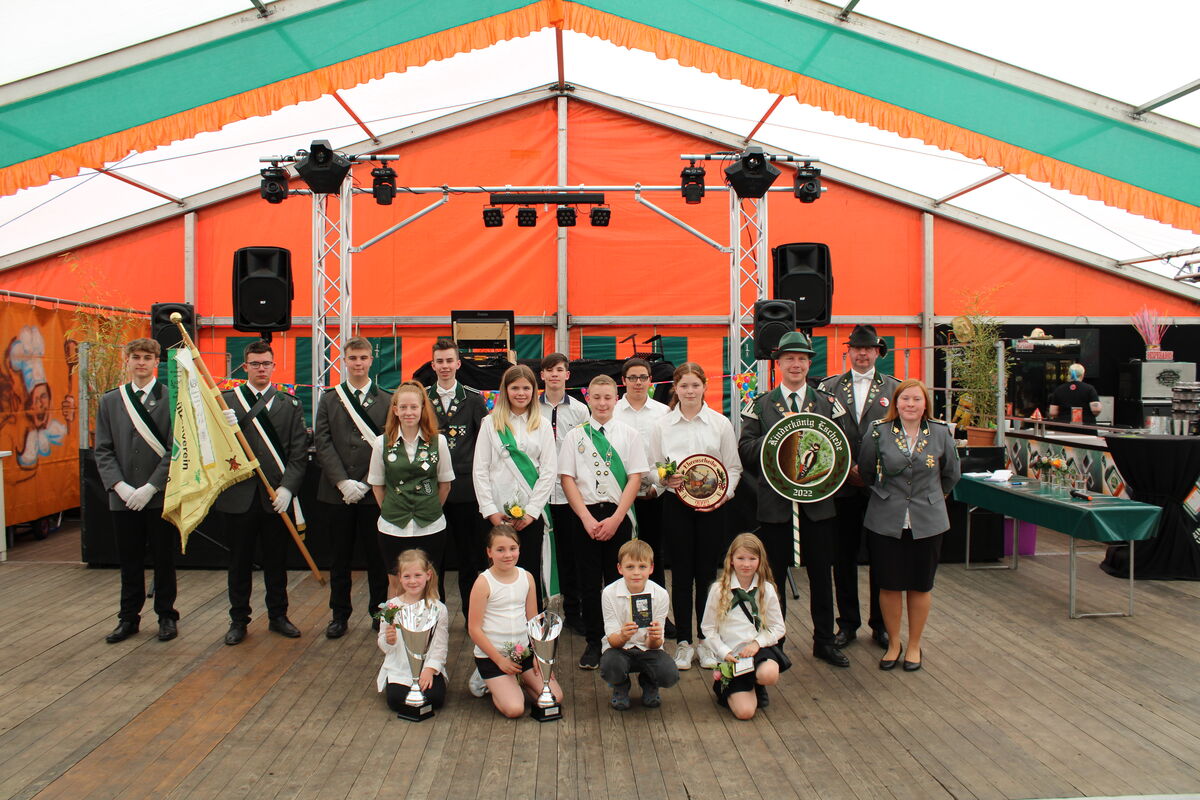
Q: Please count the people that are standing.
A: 14